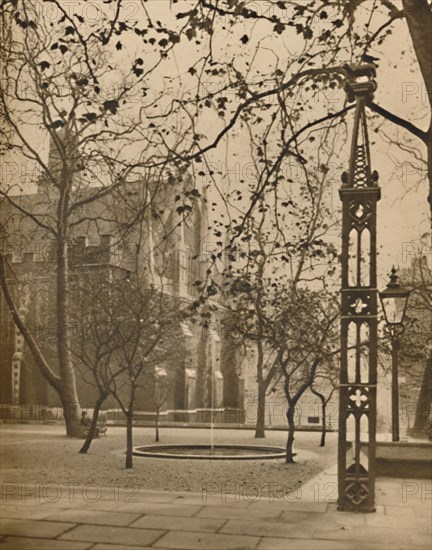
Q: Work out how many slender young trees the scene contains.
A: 5